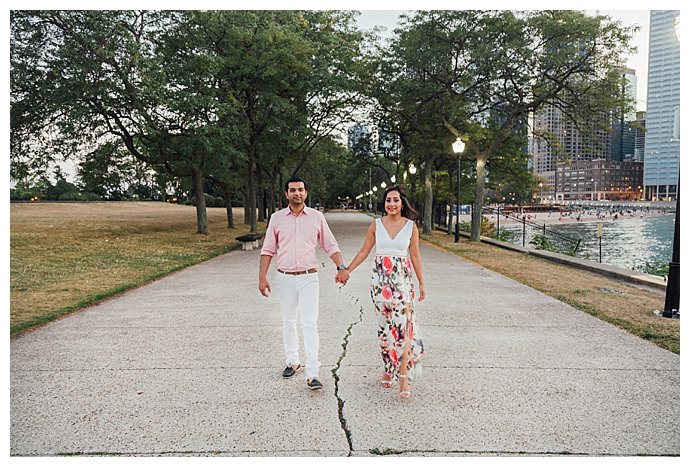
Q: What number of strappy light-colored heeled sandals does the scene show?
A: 2